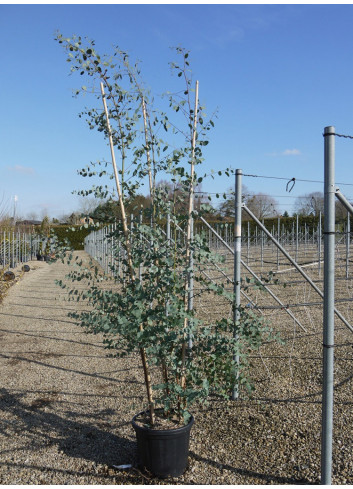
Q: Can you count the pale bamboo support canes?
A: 3